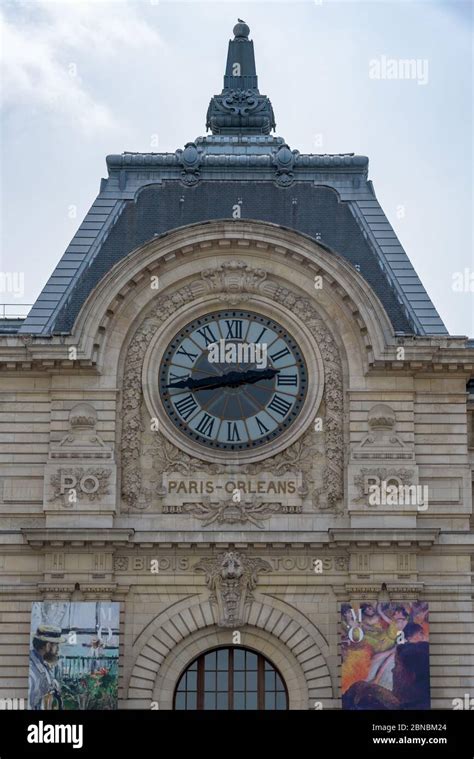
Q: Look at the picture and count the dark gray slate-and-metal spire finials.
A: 1